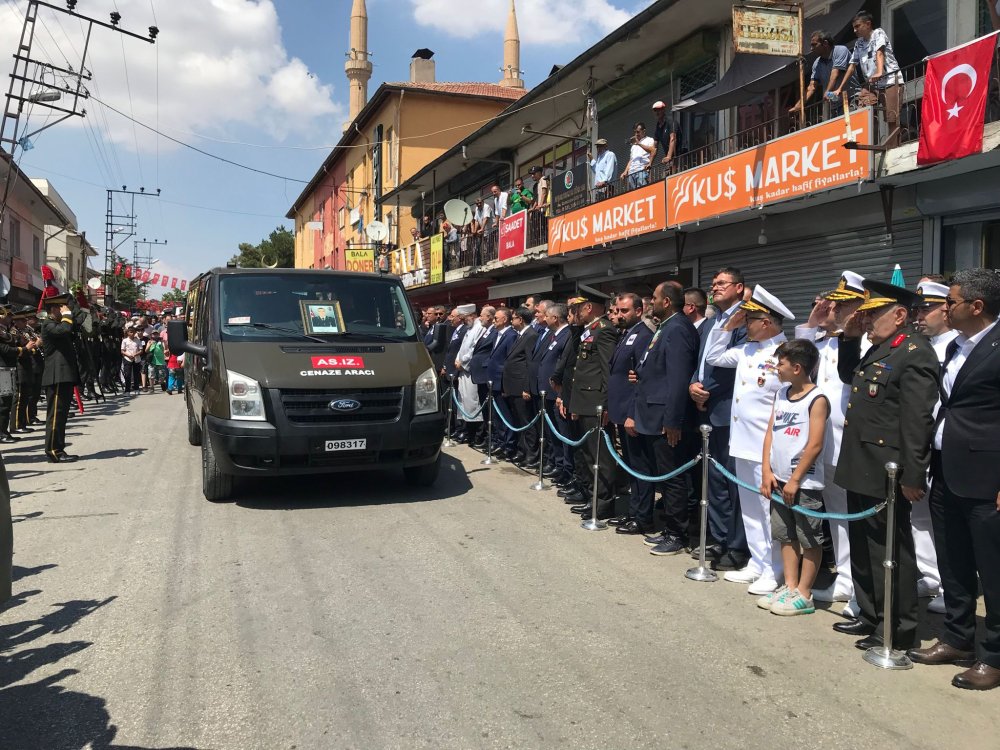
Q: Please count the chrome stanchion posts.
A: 6